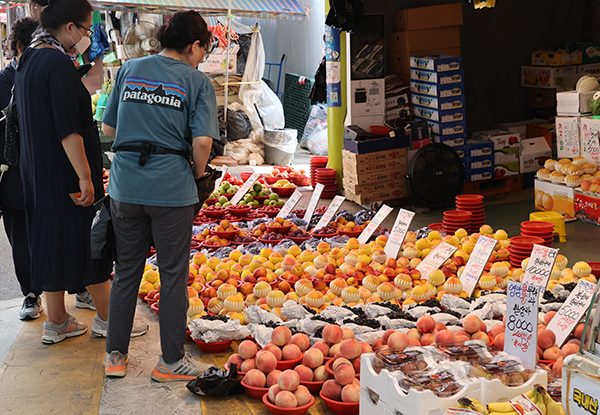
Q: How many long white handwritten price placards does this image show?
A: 12